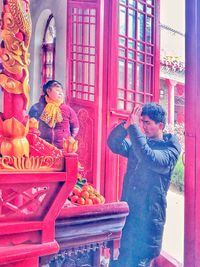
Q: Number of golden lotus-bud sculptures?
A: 3